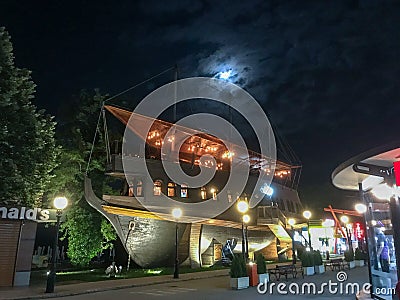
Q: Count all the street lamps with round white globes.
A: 8